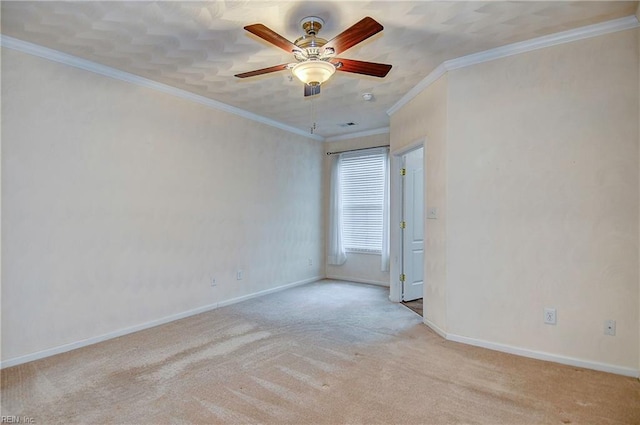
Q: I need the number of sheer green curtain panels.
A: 0